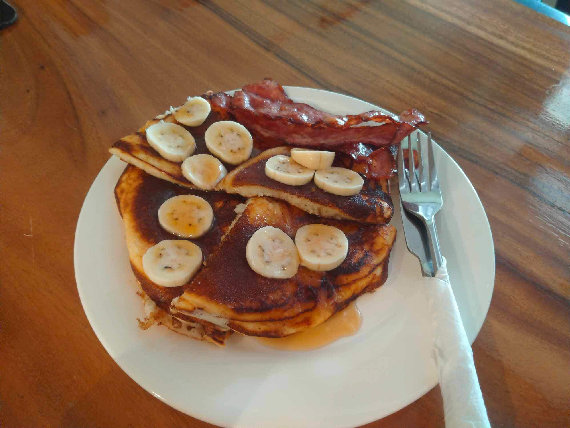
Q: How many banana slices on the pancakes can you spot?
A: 11